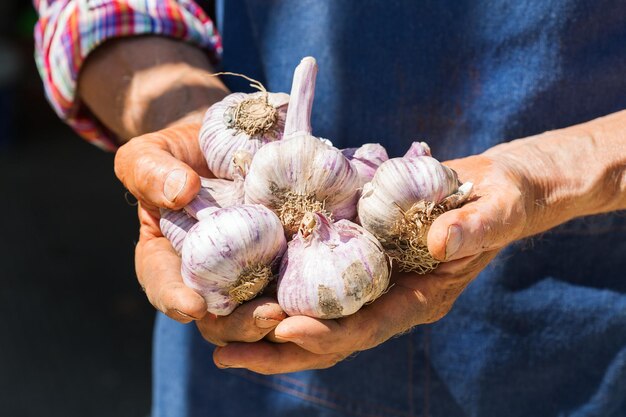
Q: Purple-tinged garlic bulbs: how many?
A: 7